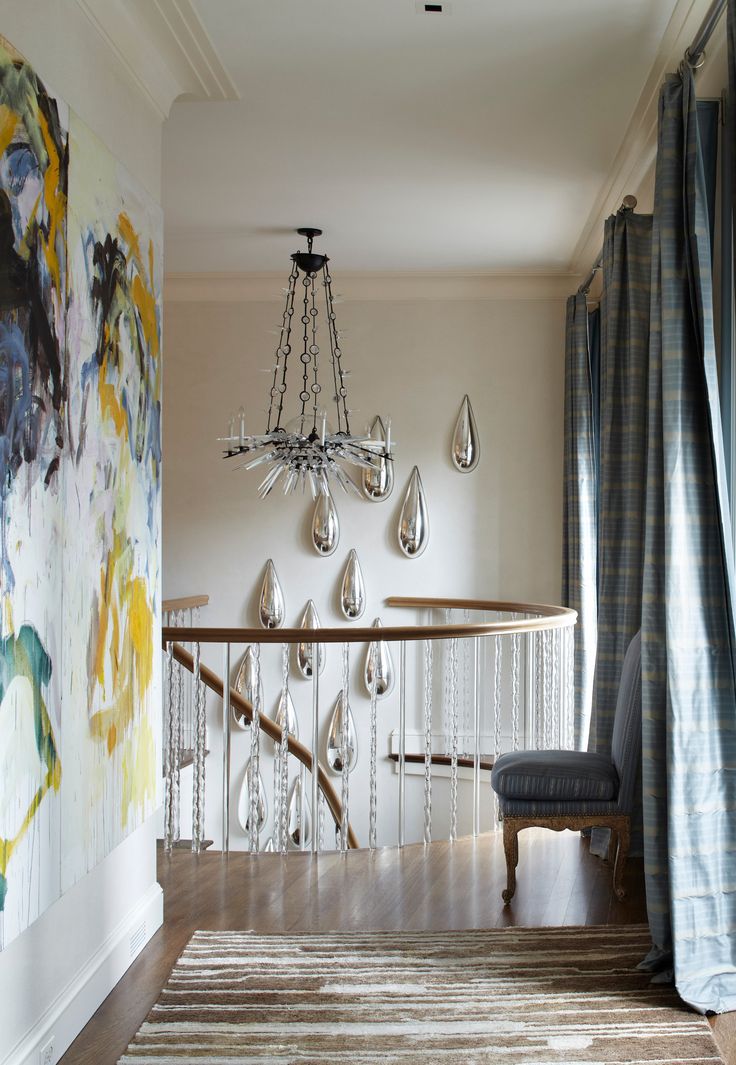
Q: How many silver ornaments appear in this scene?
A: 14